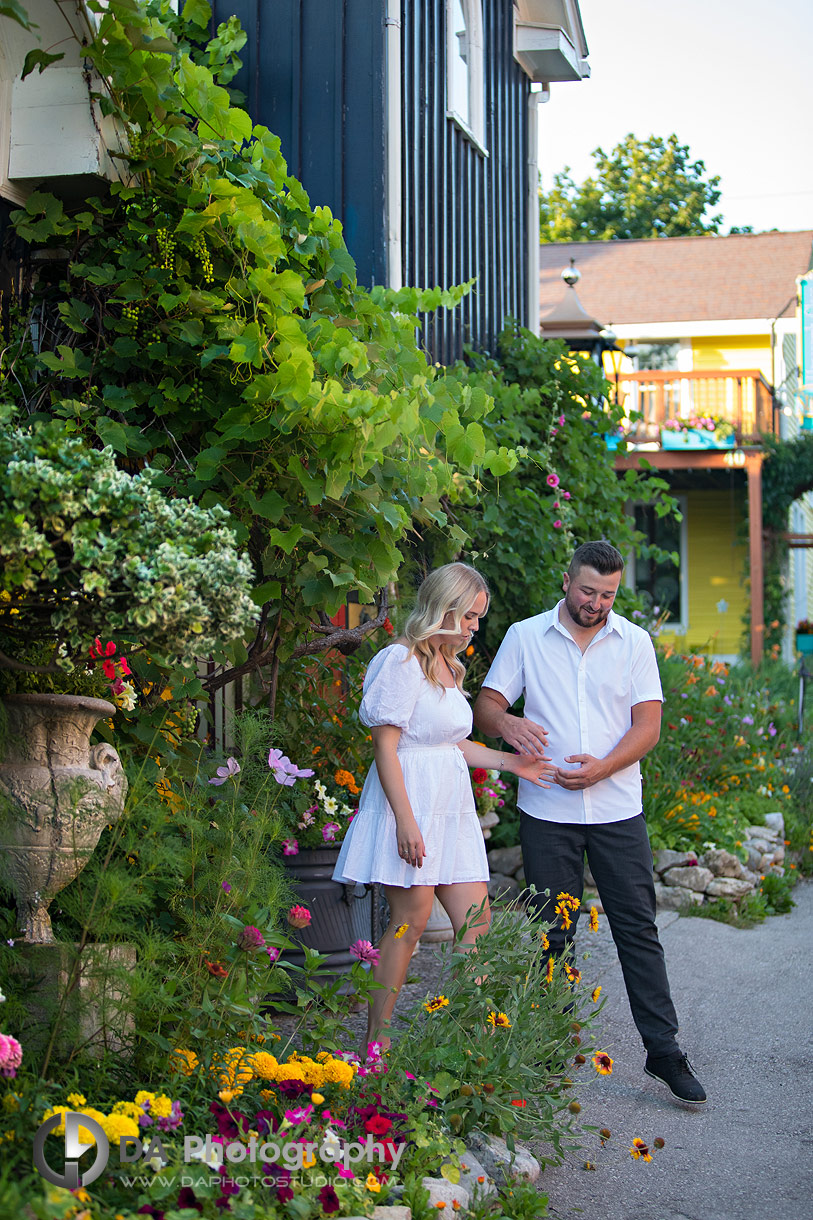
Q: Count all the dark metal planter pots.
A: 1